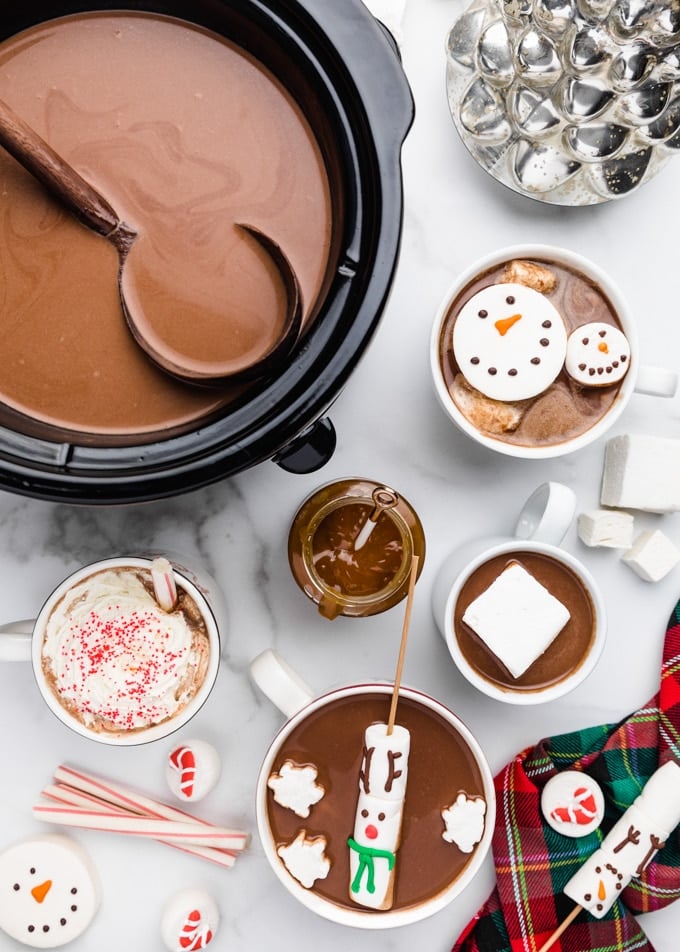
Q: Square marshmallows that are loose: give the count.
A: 3